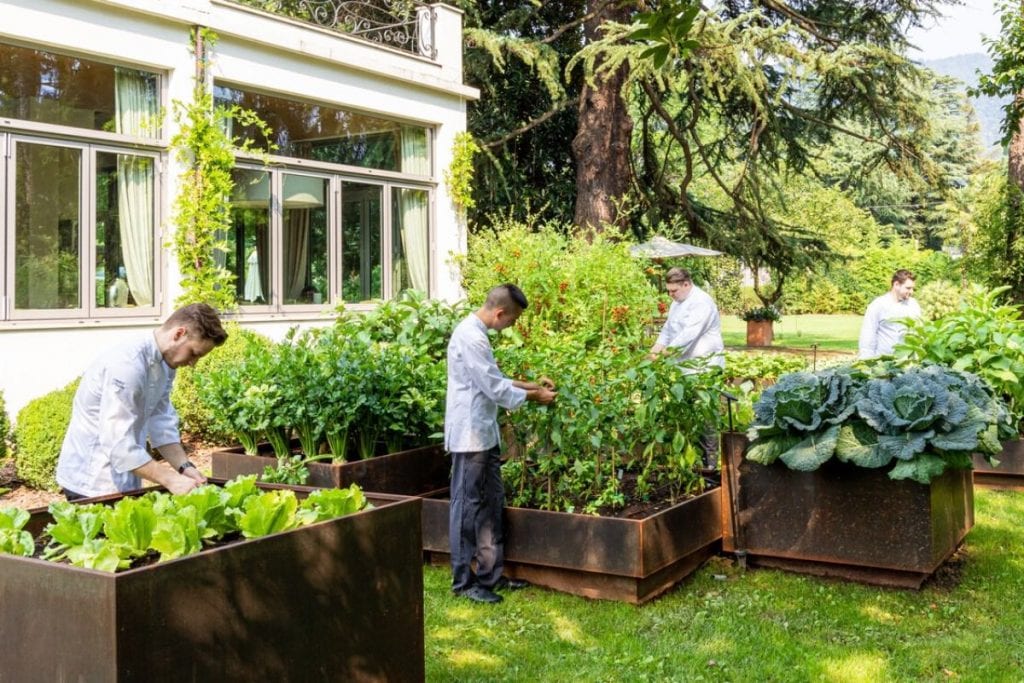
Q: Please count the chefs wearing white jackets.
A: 4